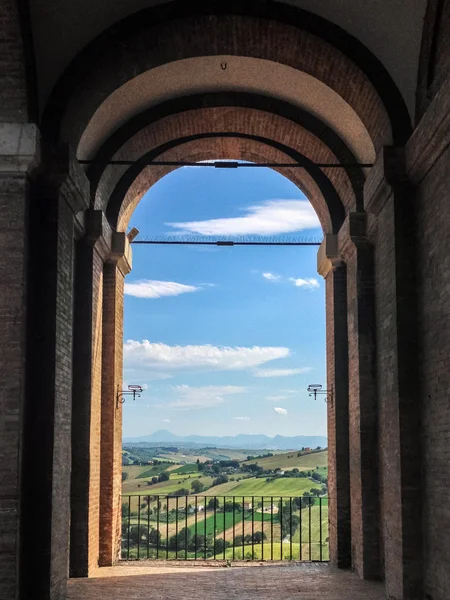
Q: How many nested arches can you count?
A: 3